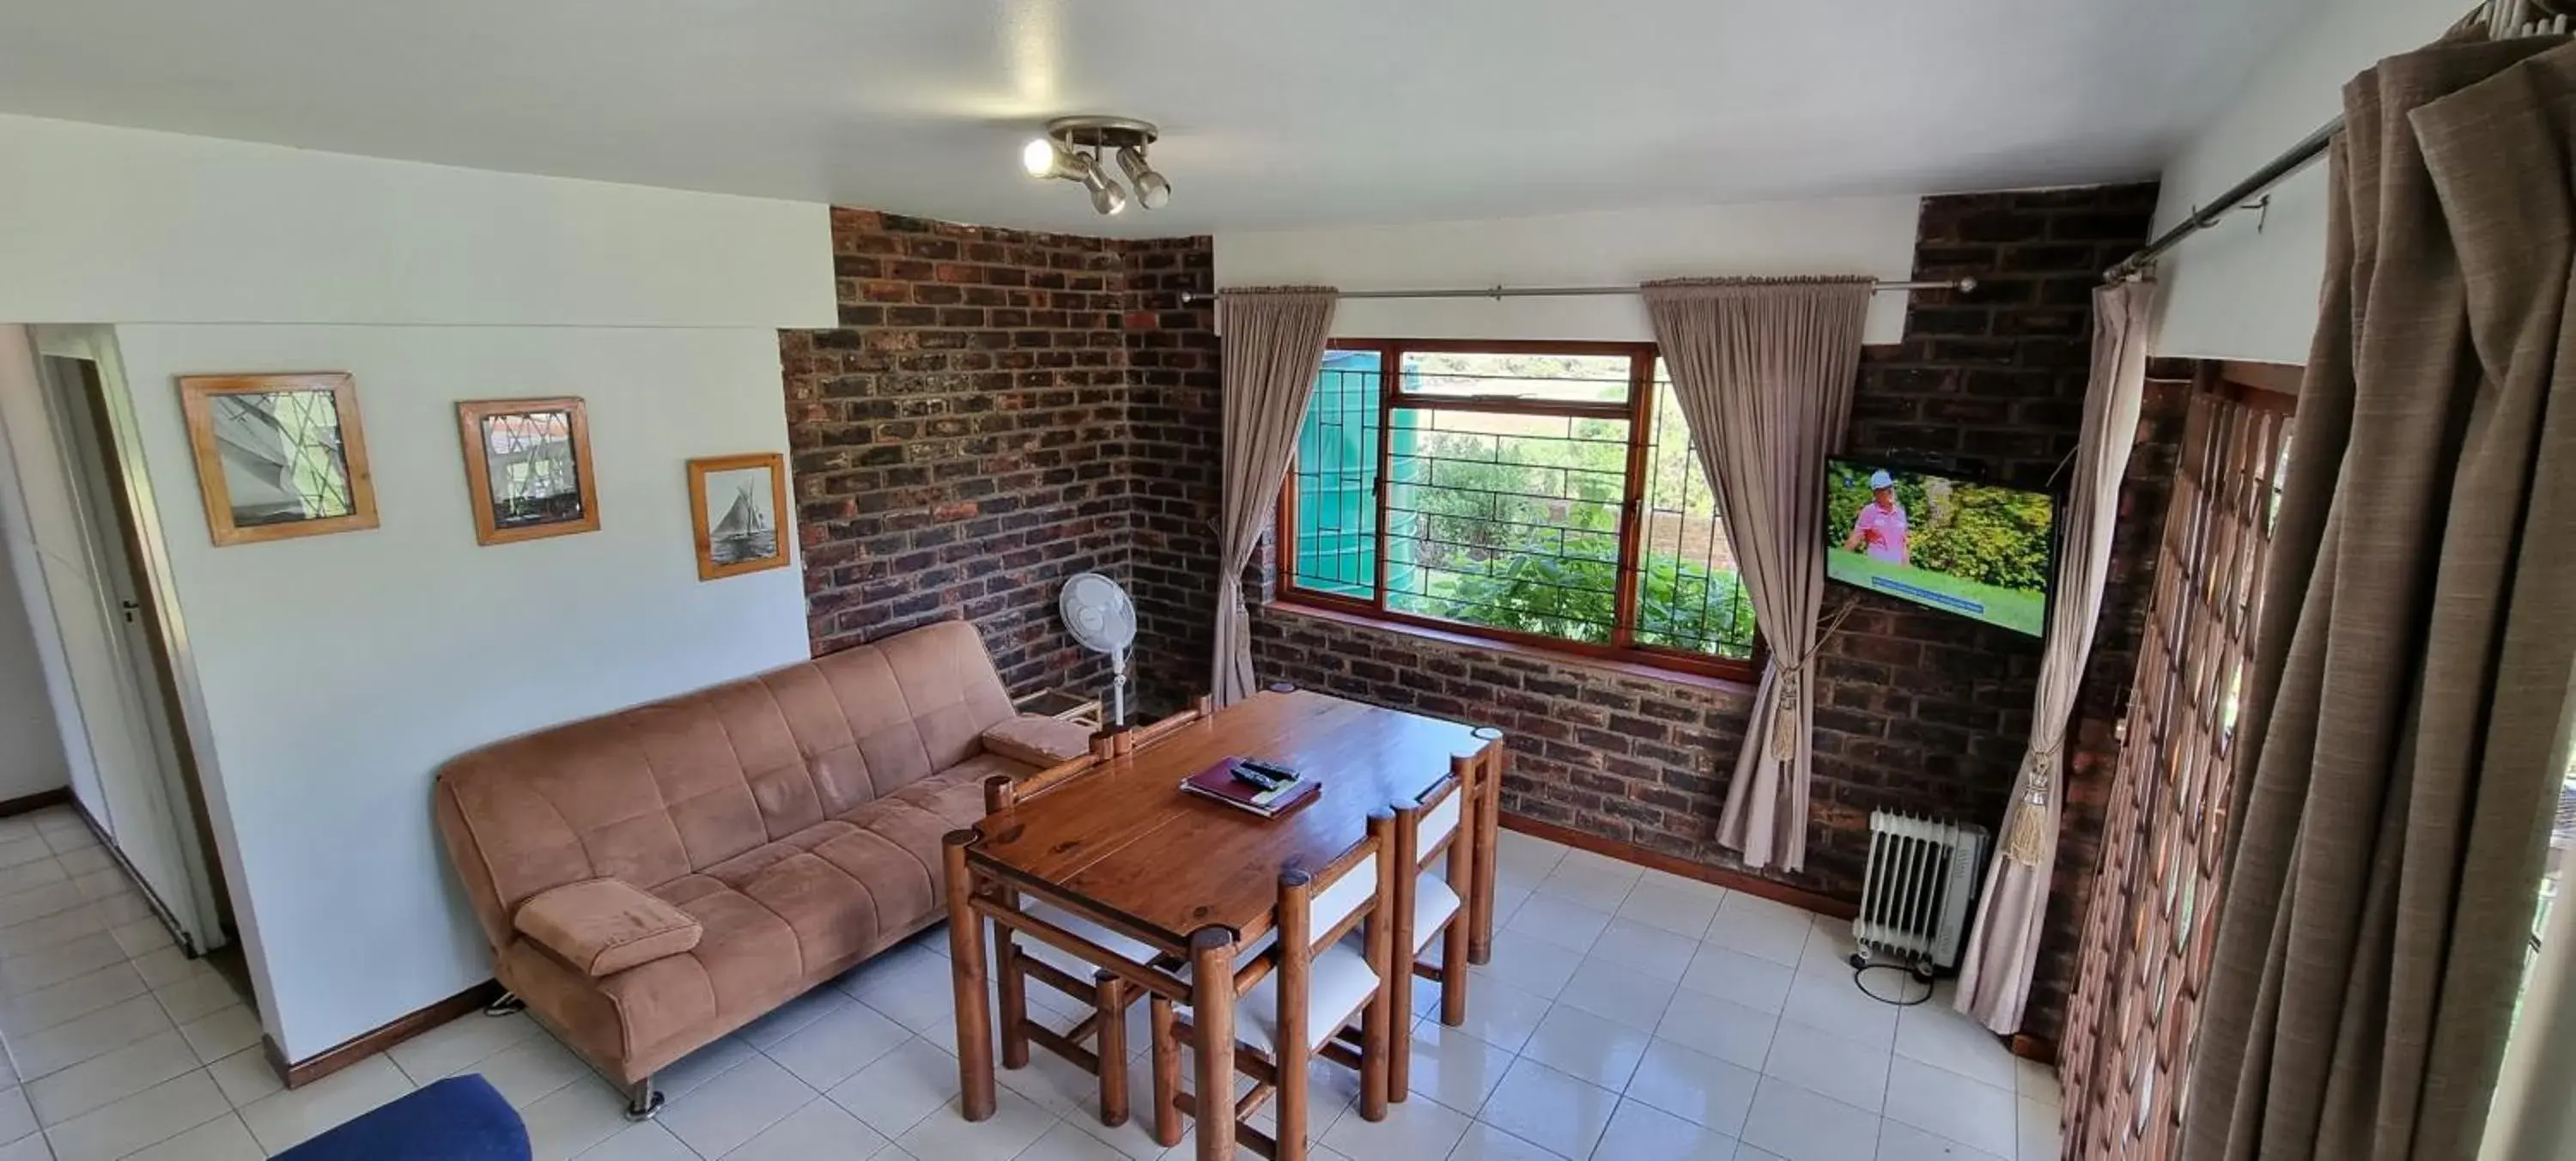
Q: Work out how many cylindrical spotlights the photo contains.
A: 3